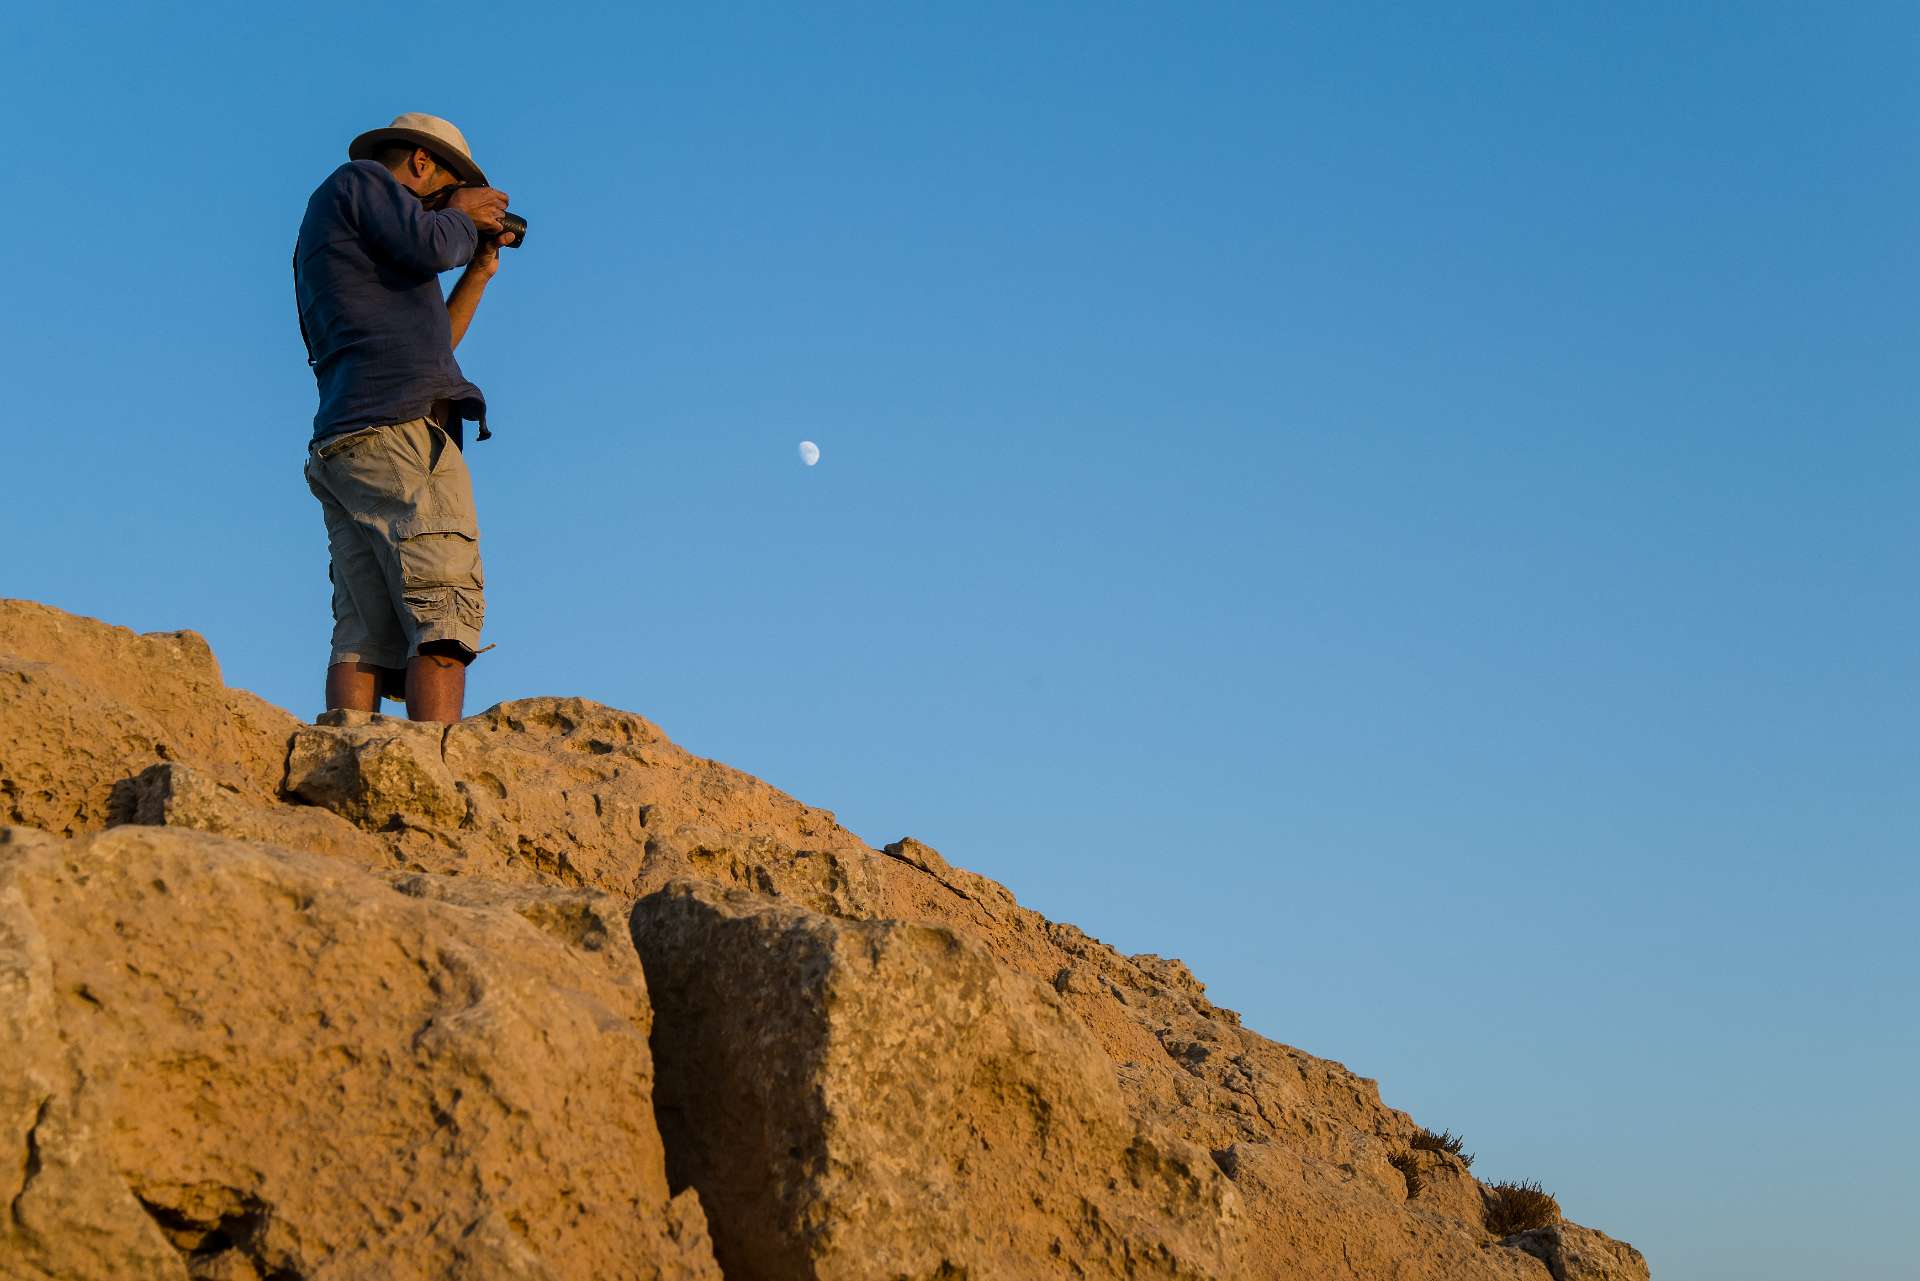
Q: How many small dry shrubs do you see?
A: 3